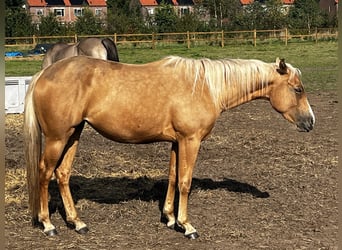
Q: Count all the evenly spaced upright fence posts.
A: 9